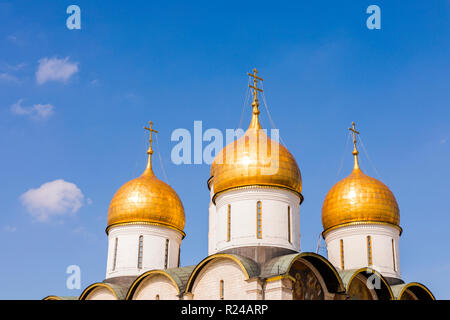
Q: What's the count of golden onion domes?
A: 3